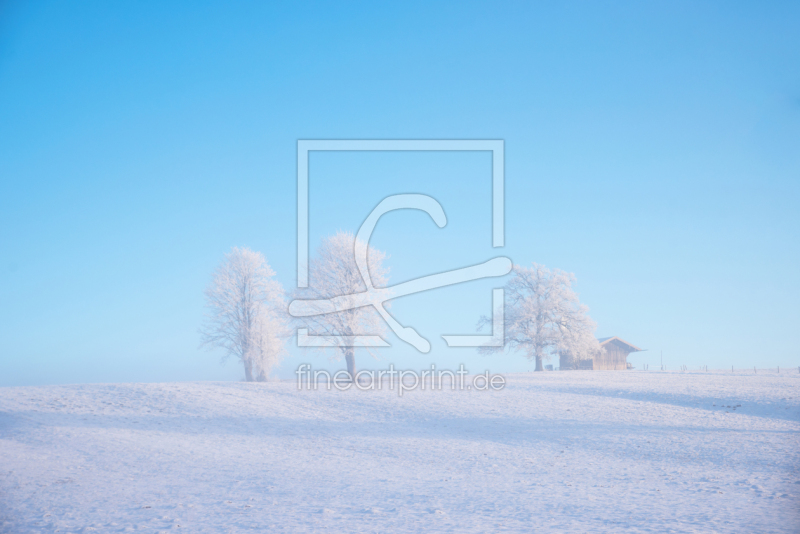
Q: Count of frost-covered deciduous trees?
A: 3